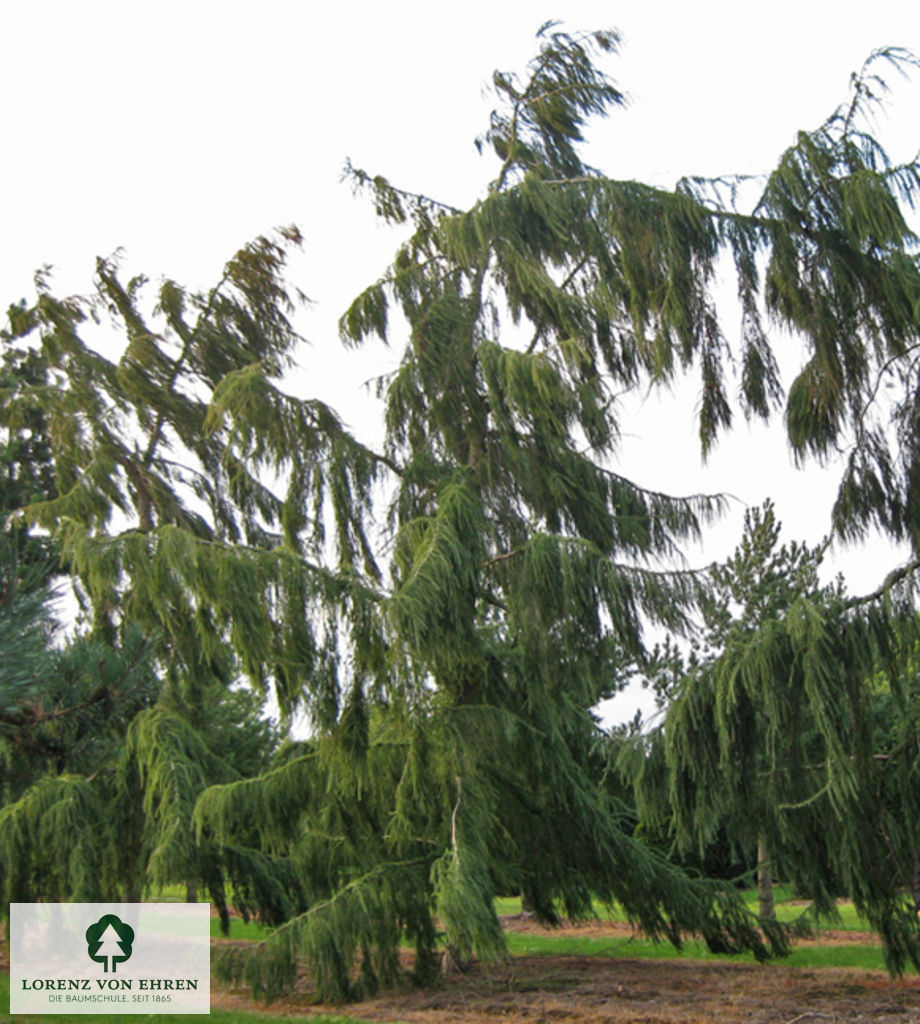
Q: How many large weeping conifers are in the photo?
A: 3